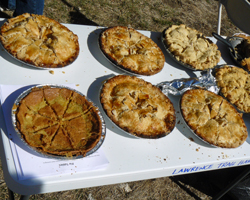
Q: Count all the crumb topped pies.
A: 2